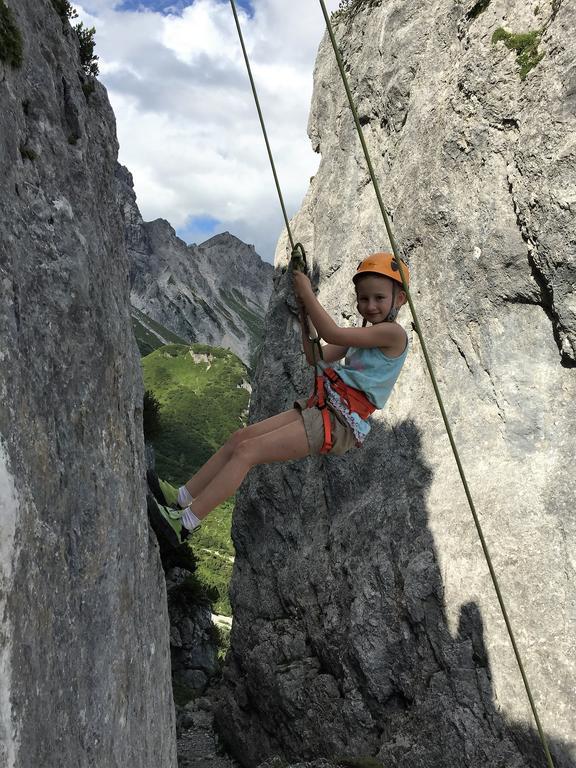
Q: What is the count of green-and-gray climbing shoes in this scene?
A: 2